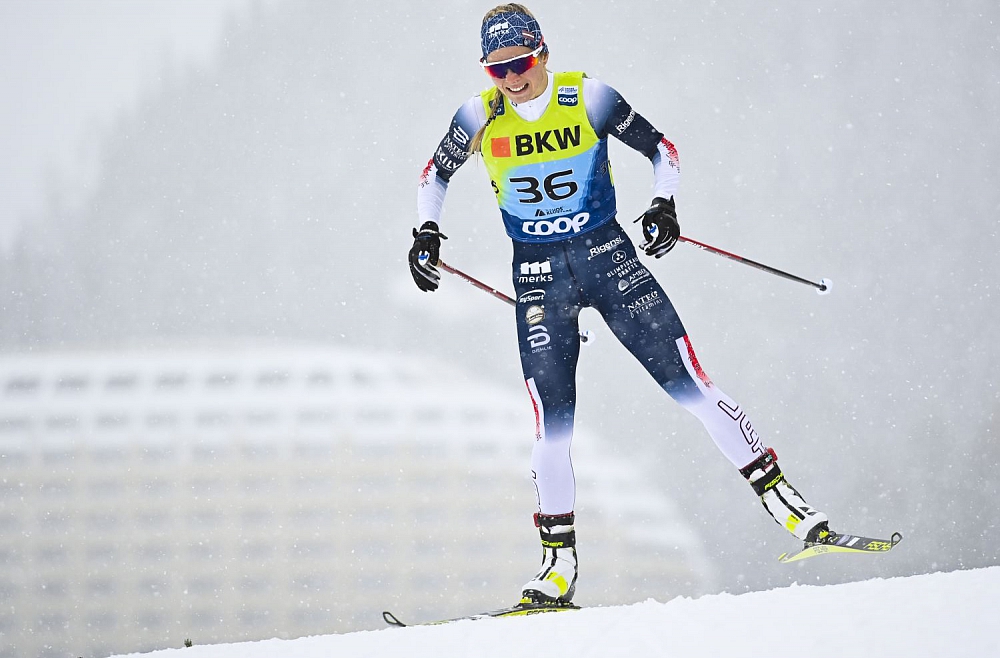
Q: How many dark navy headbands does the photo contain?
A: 1